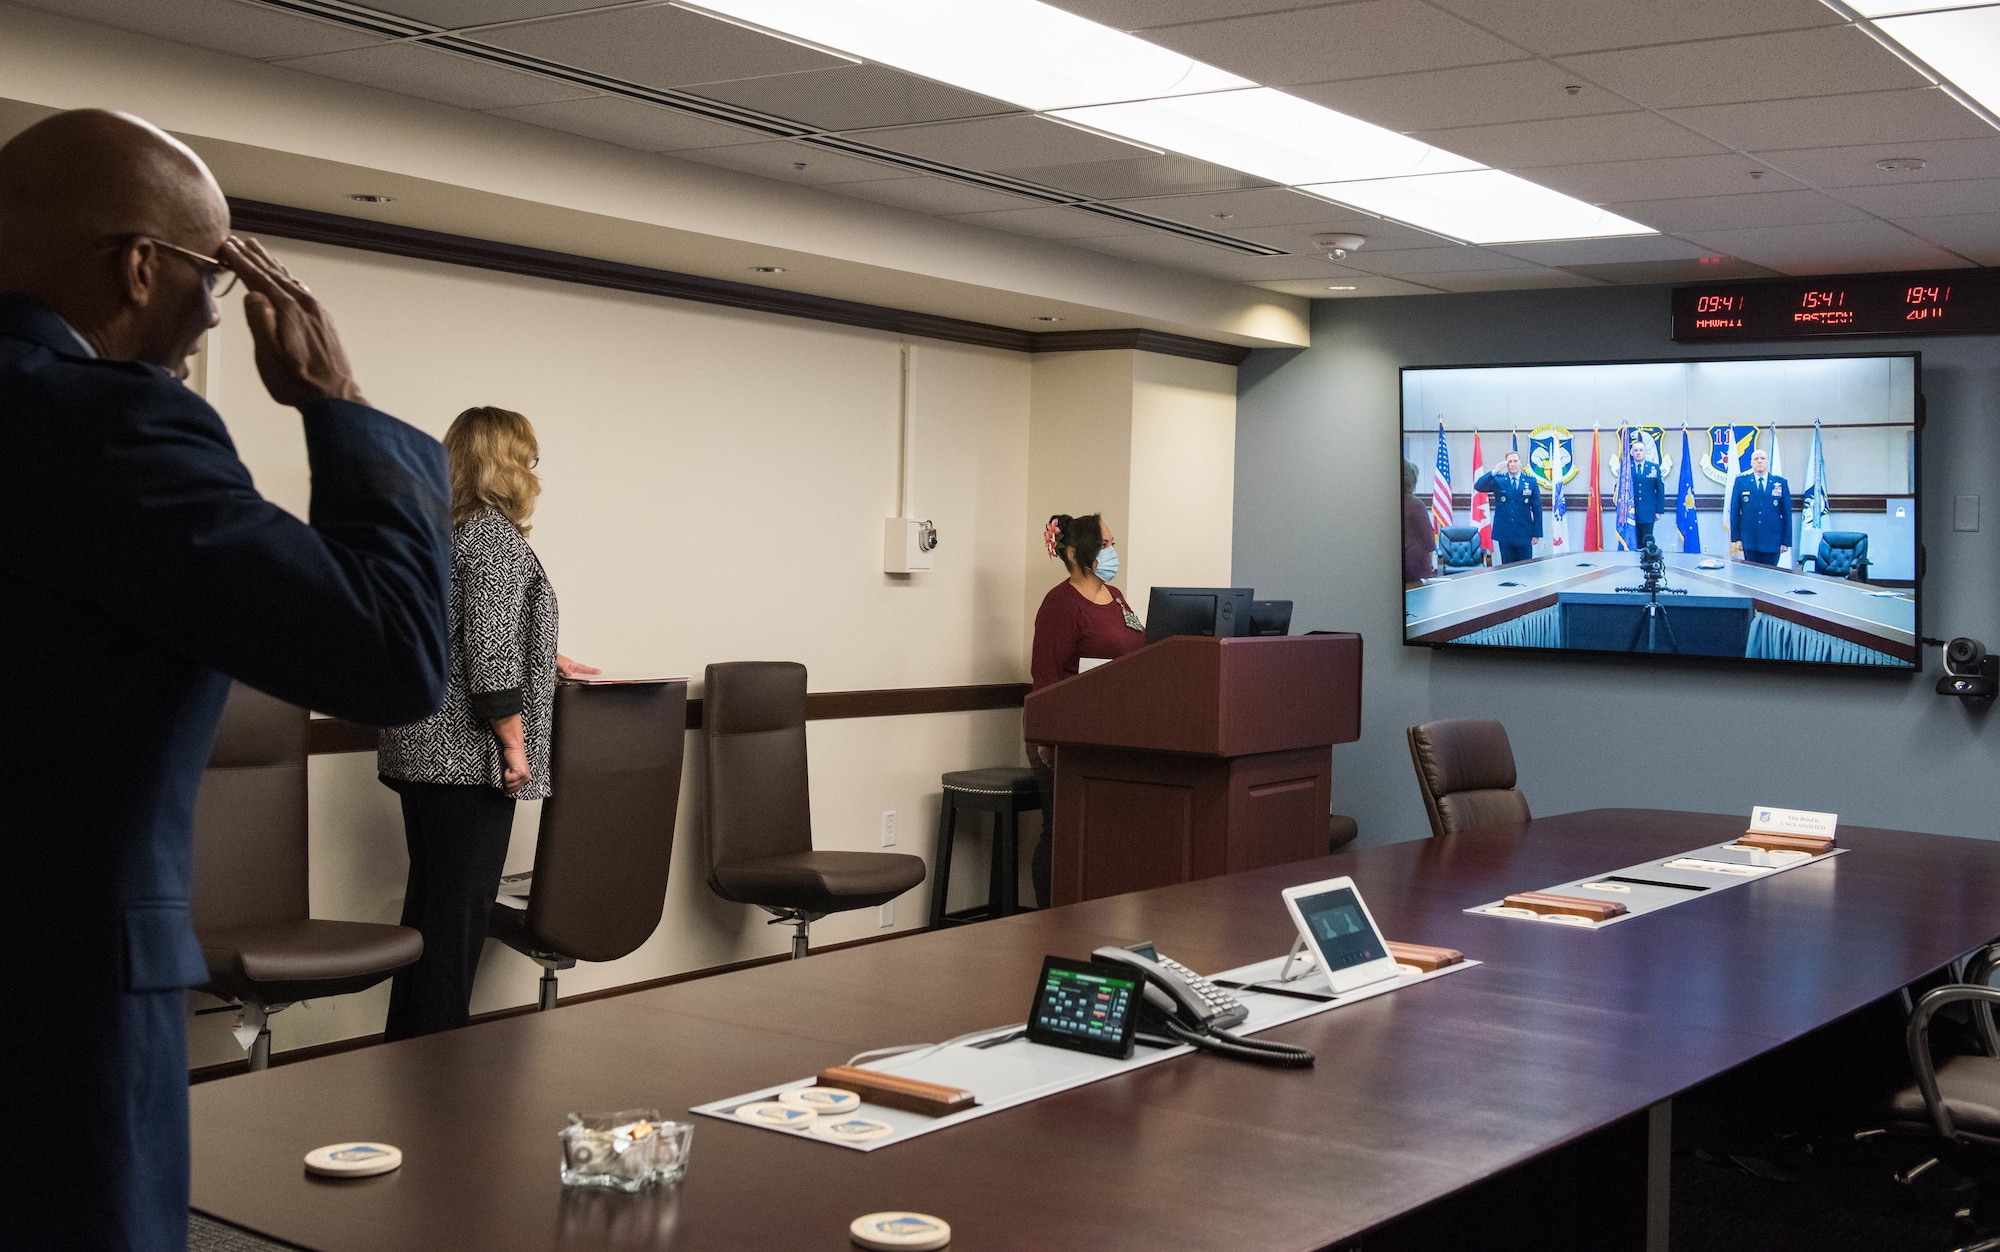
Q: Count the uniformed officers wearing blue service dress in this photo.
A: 4